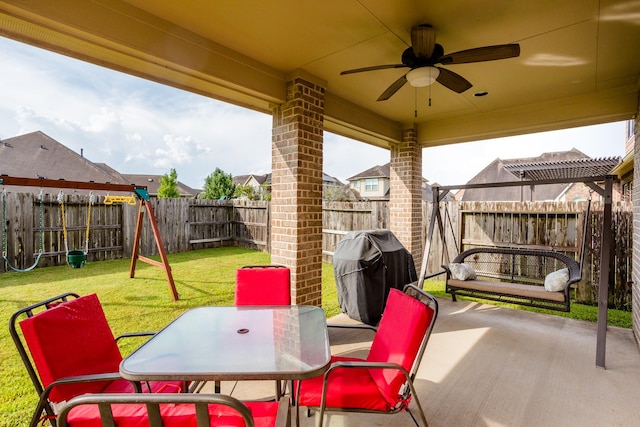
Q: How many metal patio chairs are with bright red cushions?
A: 4